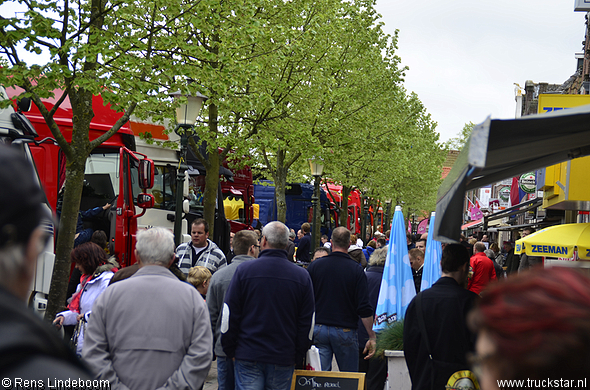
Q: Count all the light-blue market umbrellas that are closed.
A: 2